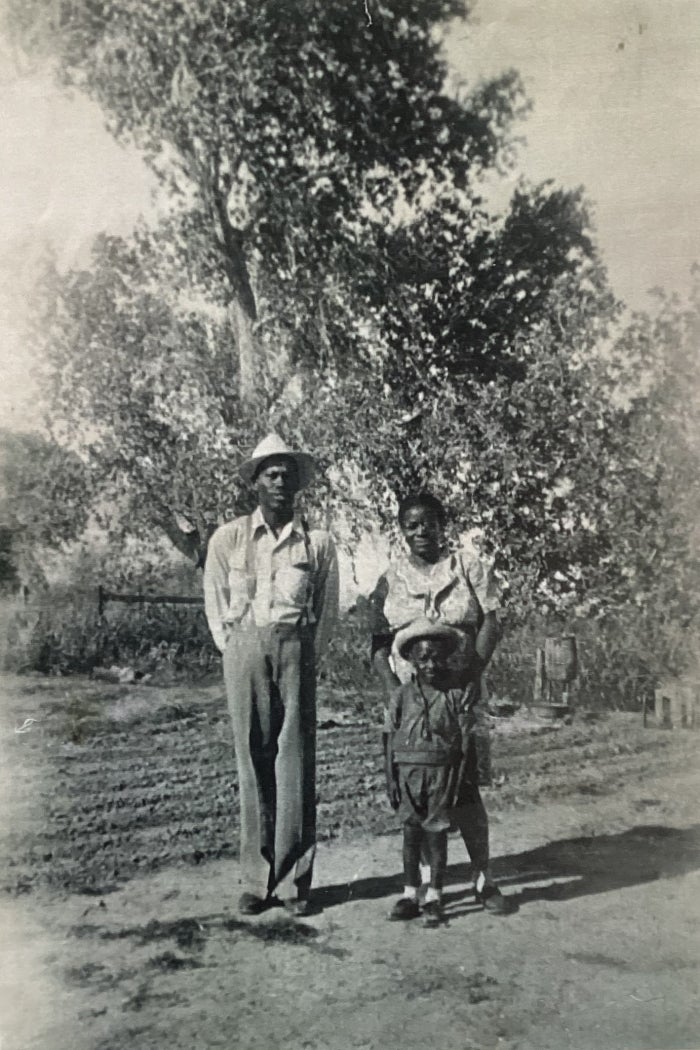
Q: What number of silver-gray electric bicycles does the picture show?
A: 0